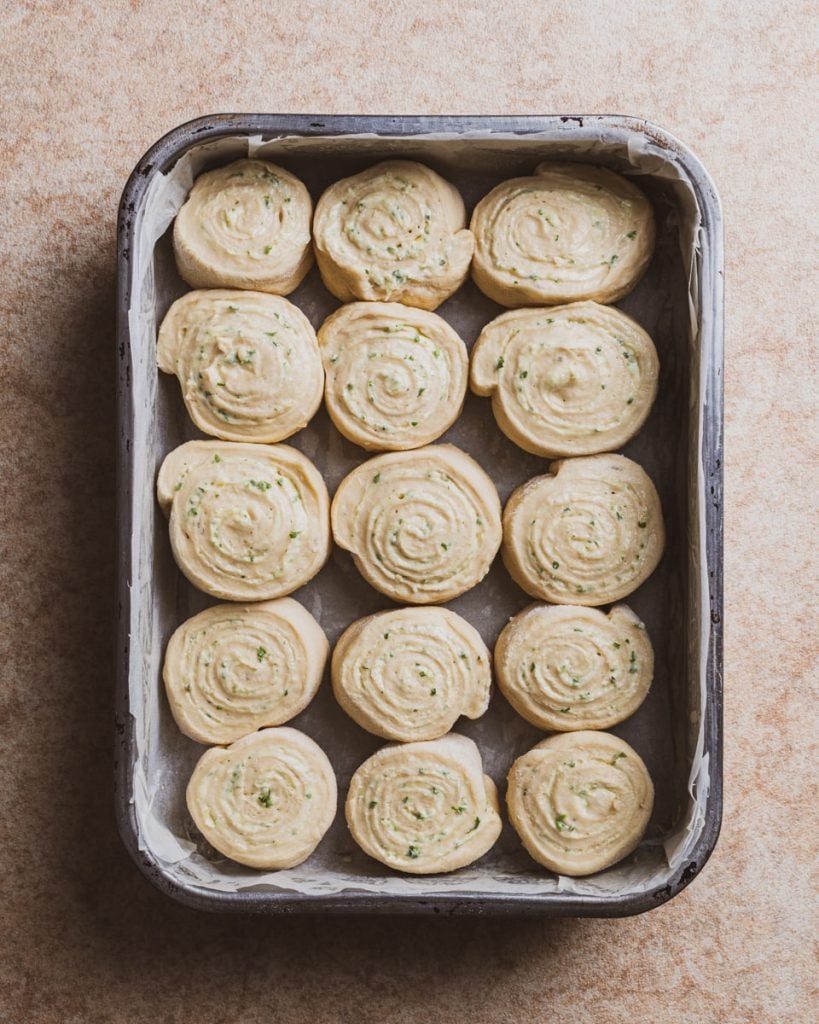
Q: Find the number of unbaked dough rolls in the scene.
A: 15